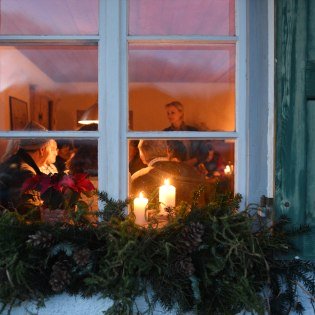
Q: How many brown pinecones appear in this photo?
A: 5